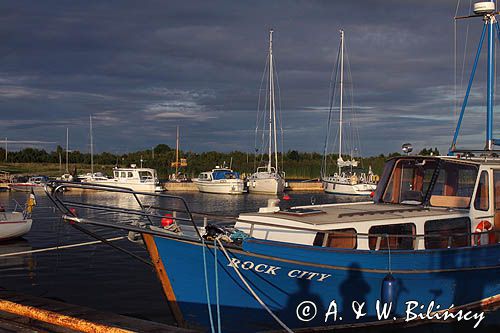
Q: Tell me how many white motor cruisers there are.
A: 2